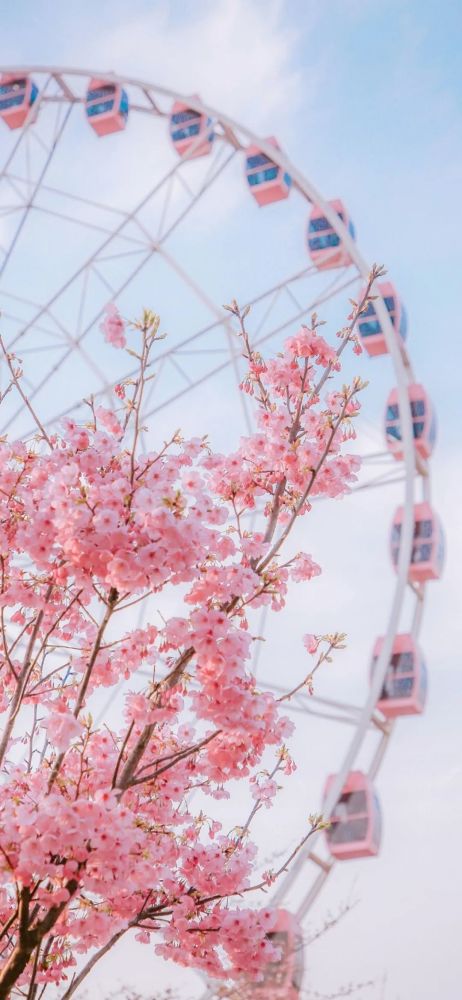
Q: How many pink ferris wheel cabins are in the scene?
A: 11